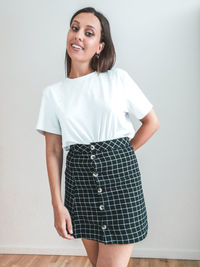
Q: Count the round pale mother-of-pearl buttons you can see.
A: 6